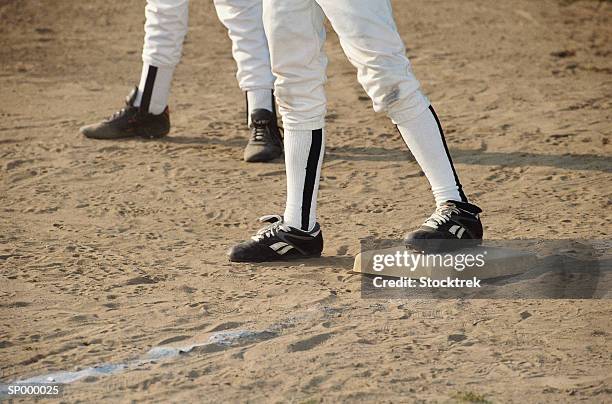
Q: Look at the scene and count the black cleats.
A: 4